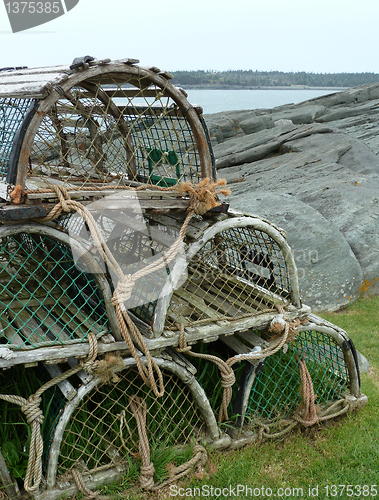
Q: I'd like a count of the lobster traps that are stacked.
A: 5